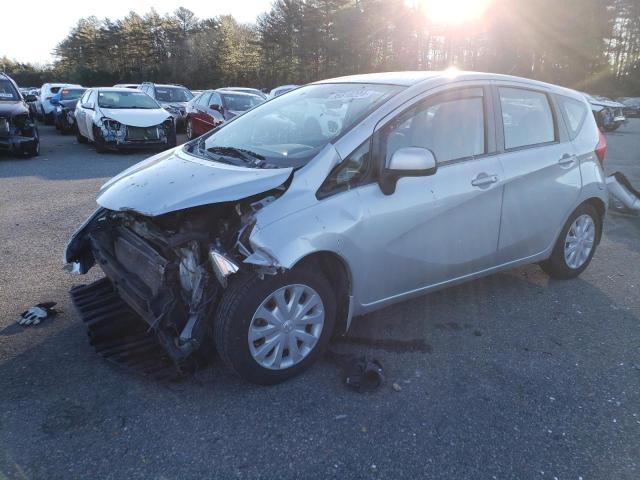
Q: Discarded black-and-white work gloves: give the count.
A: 1